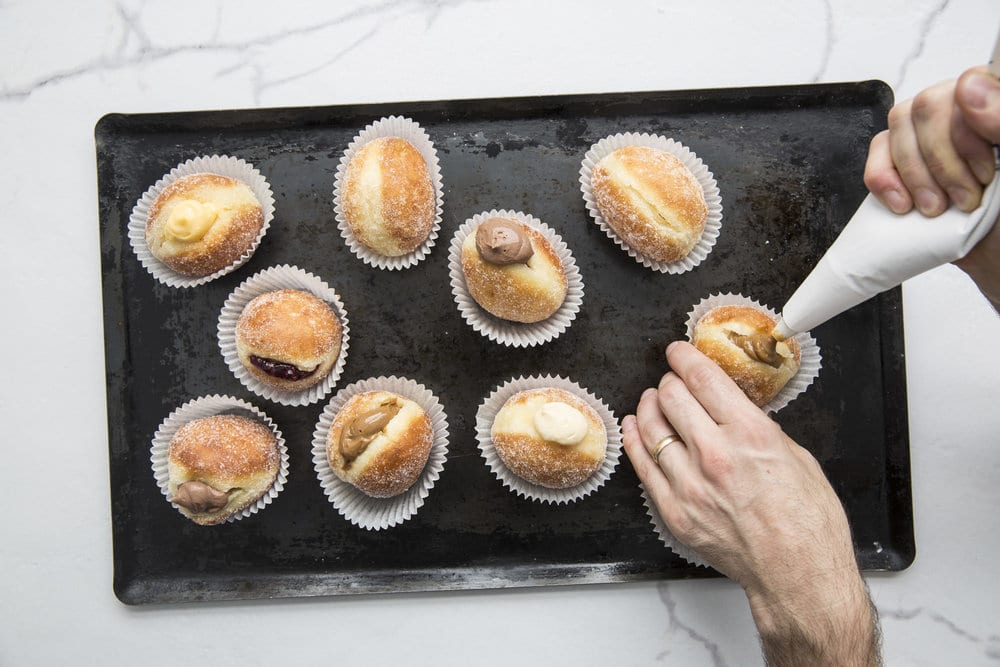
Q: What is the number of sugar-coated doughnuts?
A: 9